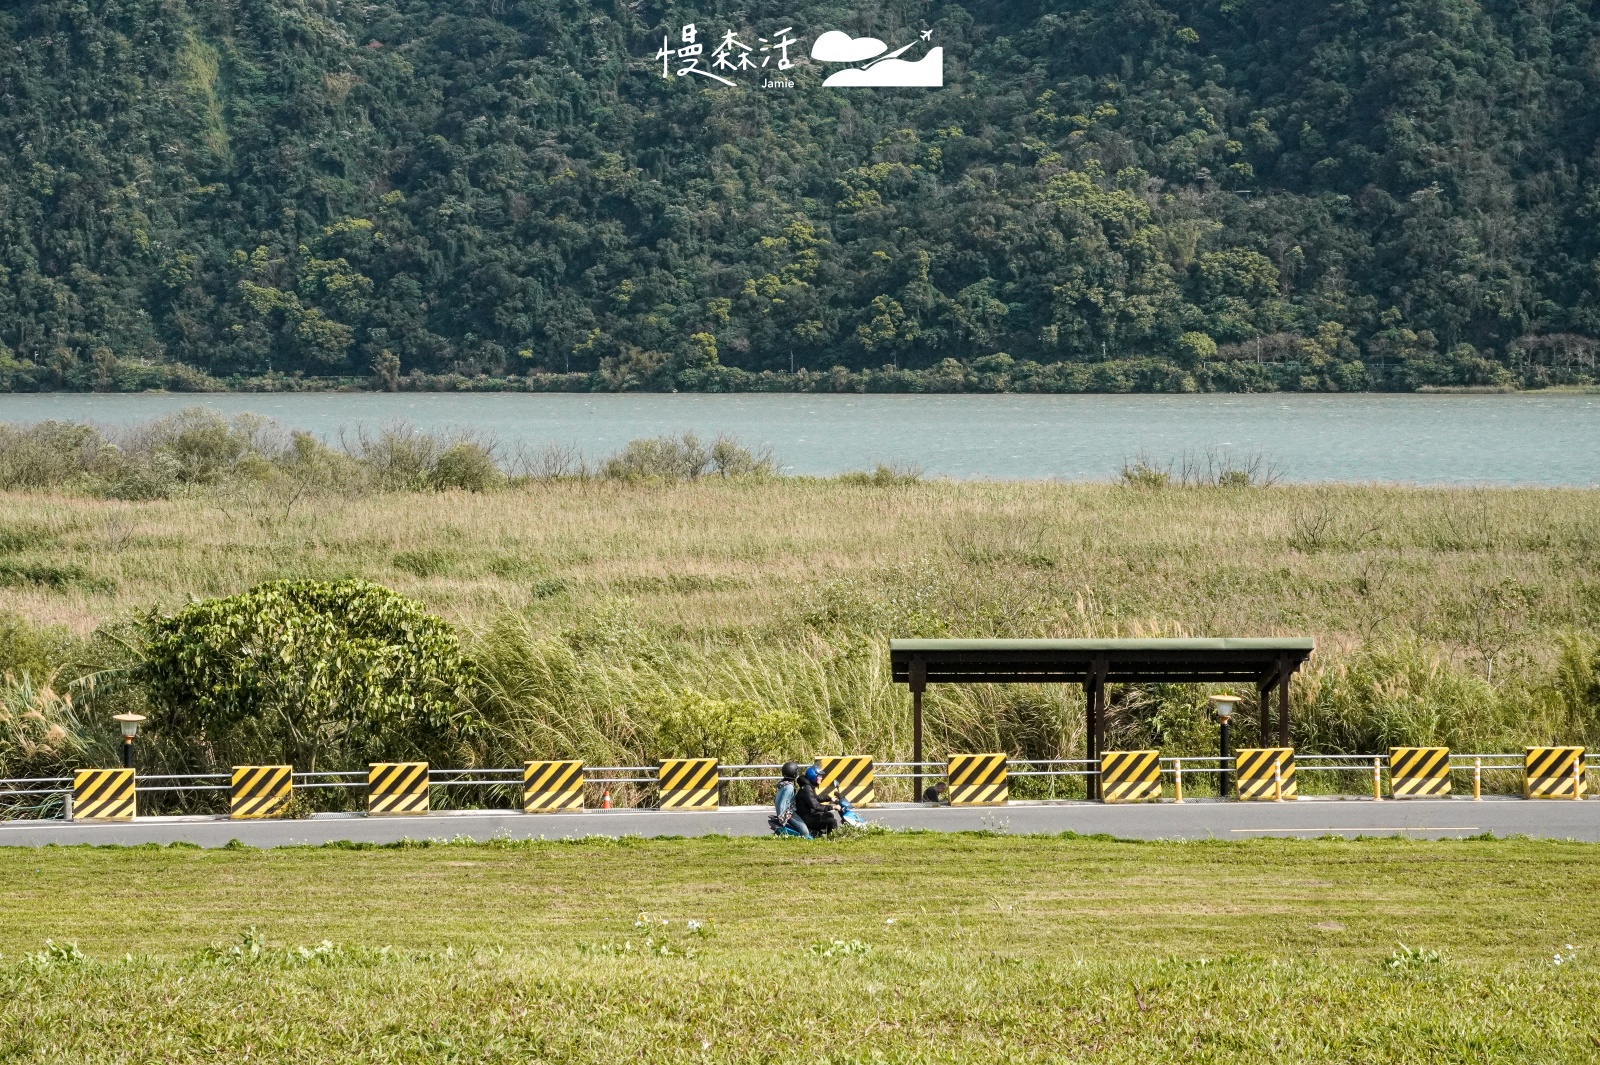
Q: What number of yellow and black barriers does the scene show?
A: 11